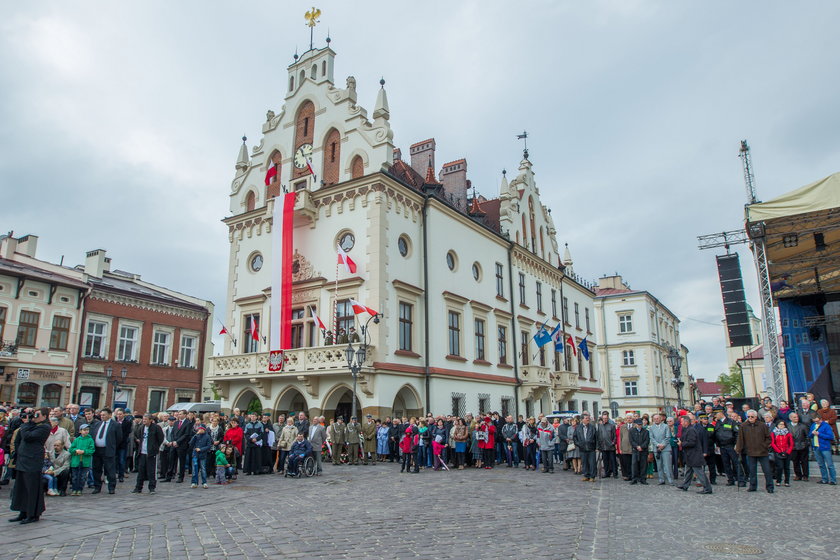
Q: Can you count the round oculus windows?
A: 5